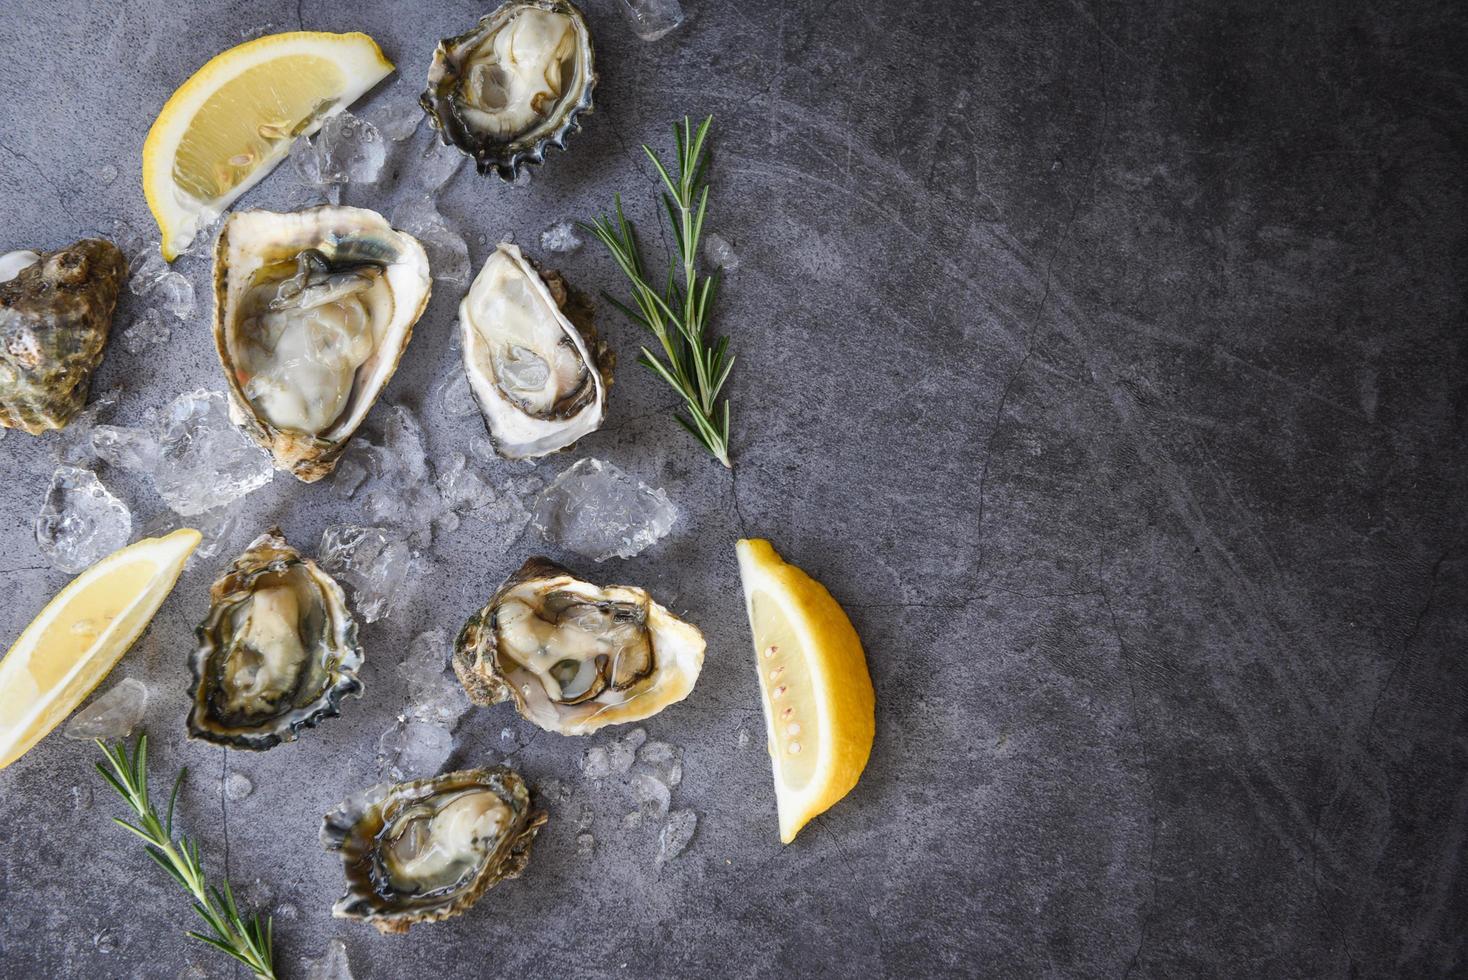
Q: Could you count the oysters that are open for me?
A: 6